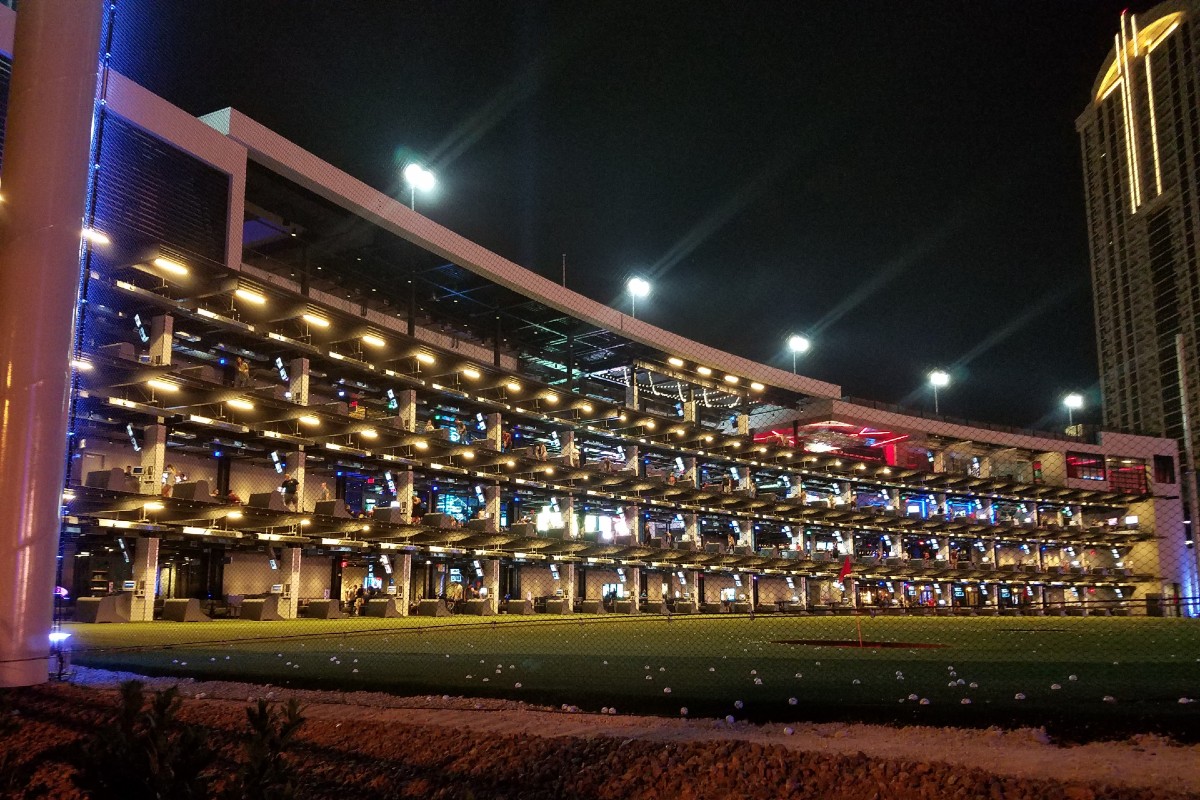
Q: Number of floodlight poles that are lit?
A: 5